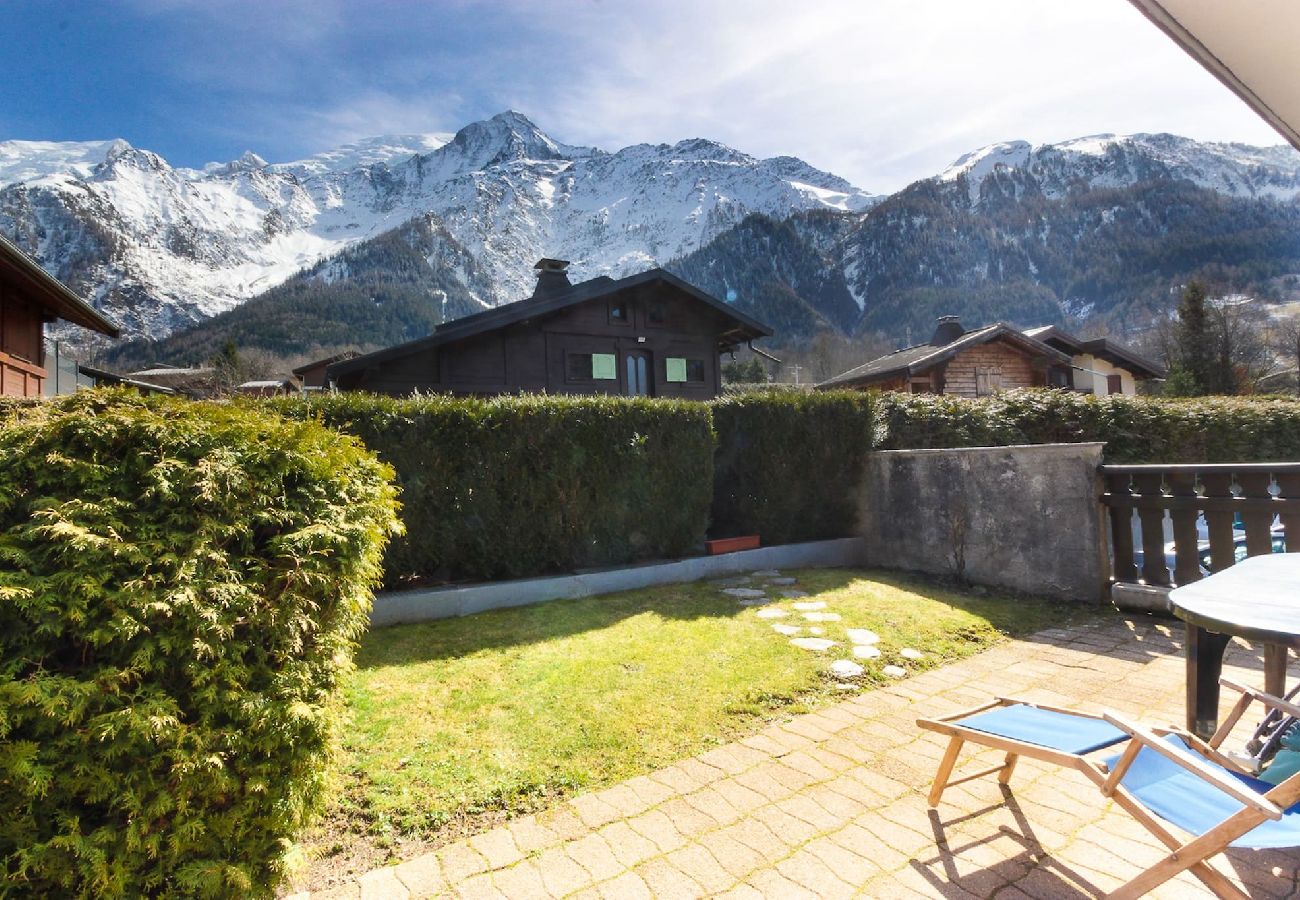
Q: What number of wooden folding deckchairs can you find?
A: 1